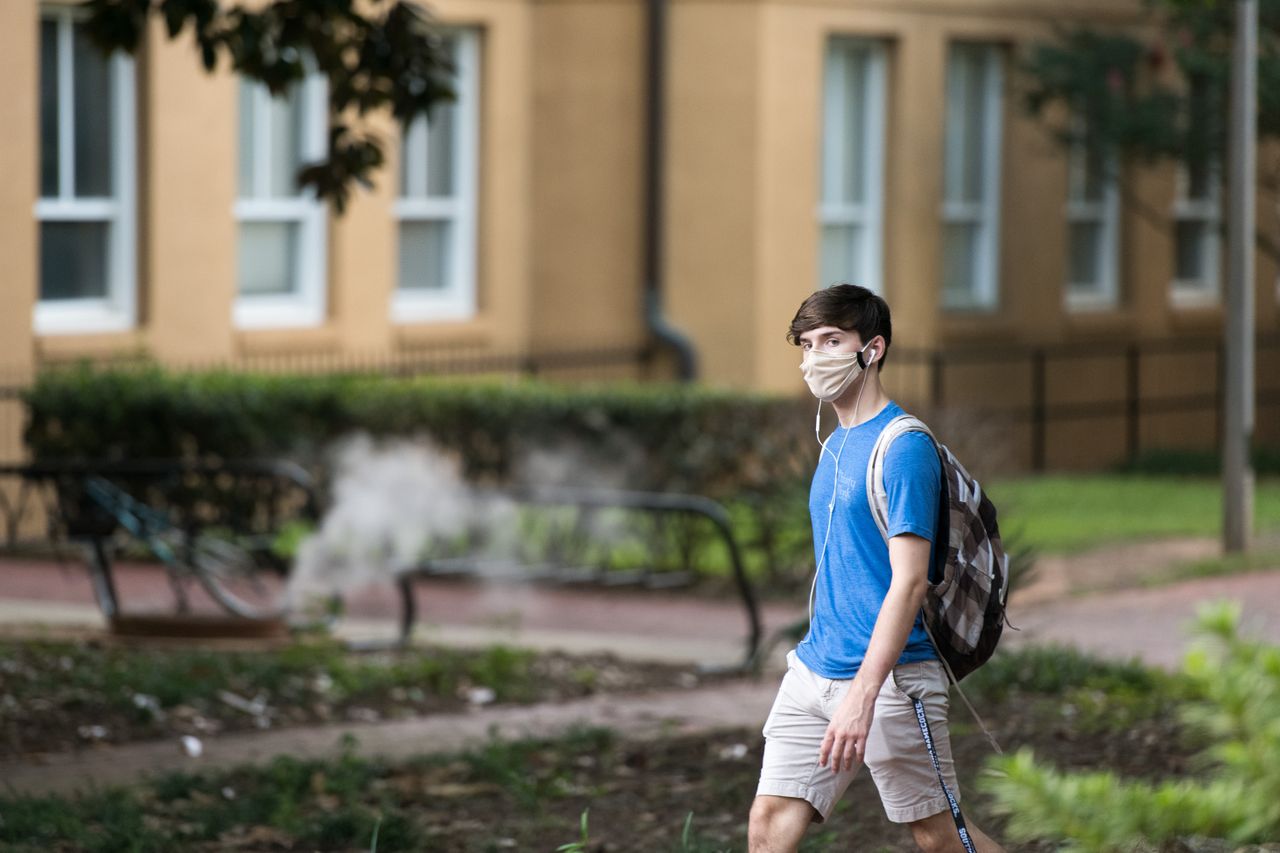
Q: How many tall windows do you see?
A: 7